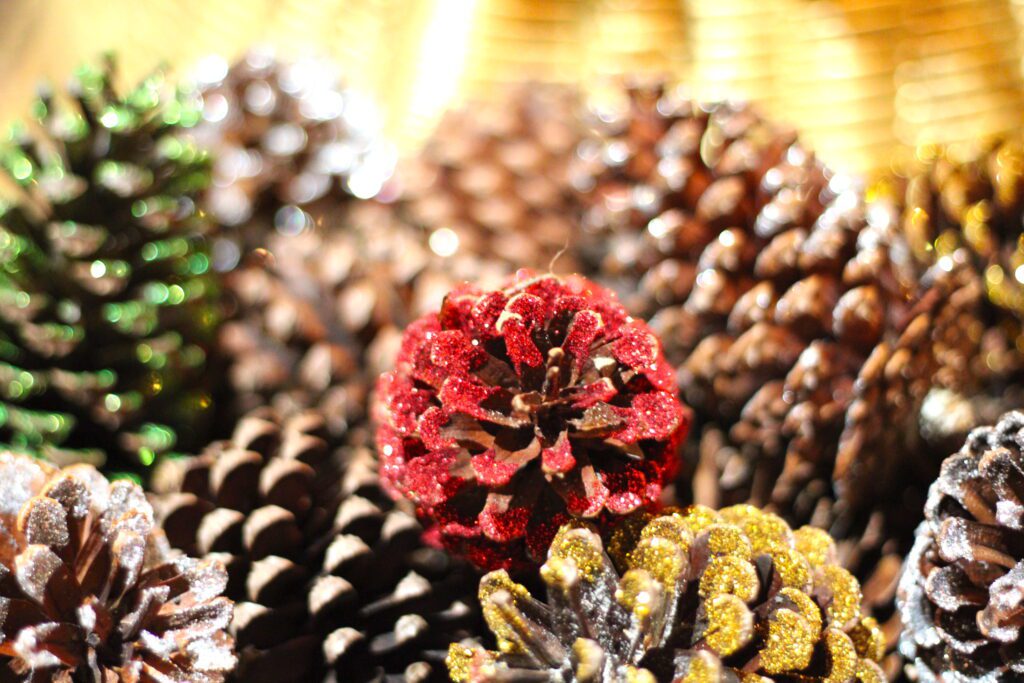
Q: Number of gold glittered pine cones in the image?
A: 2